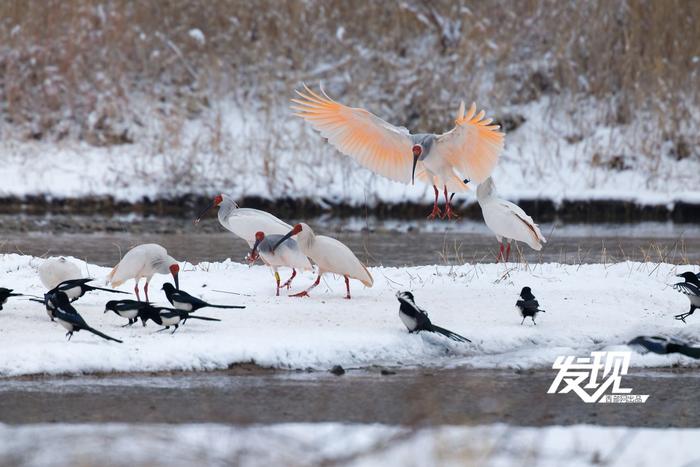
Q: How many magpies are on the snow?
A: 11